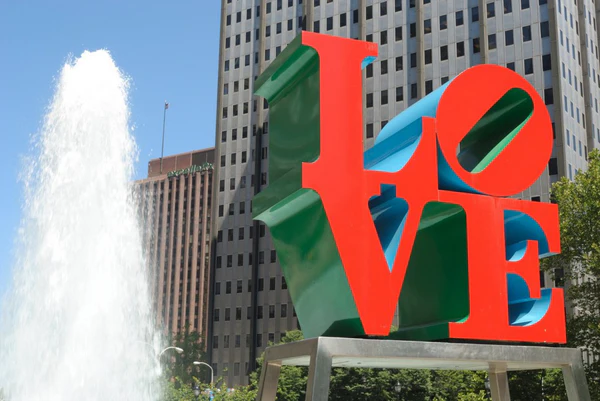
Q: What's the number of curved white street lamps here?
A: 2